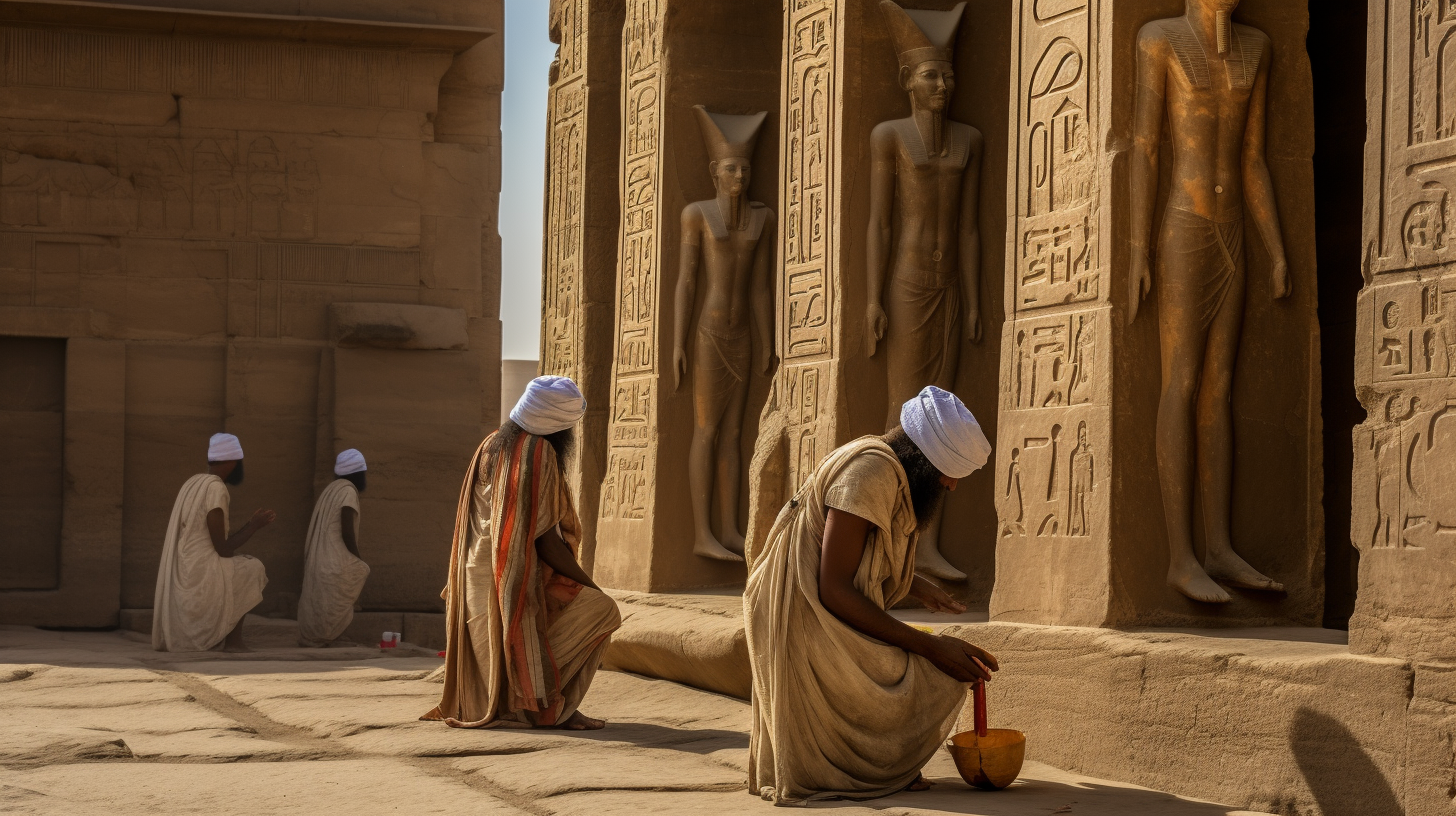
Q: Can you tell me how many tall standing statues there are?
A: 3